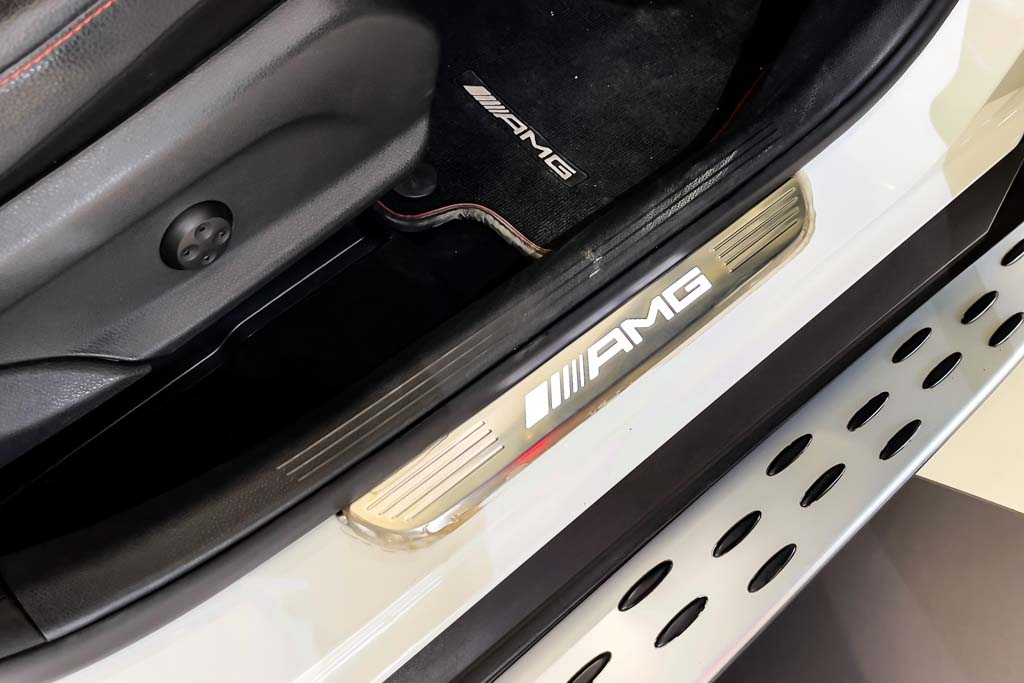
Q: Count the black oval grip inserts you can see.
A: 14